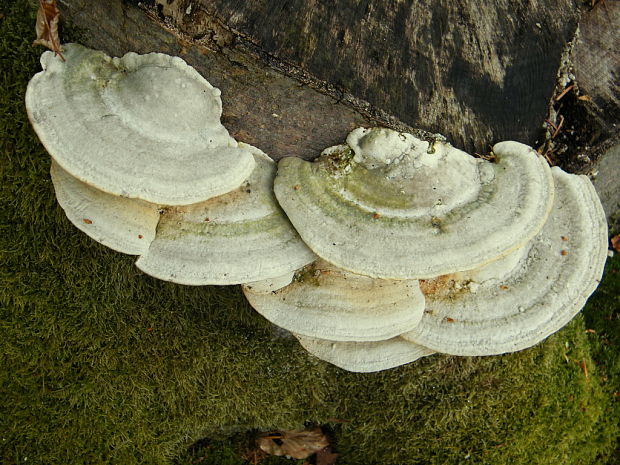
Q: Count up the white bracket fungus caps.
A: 7